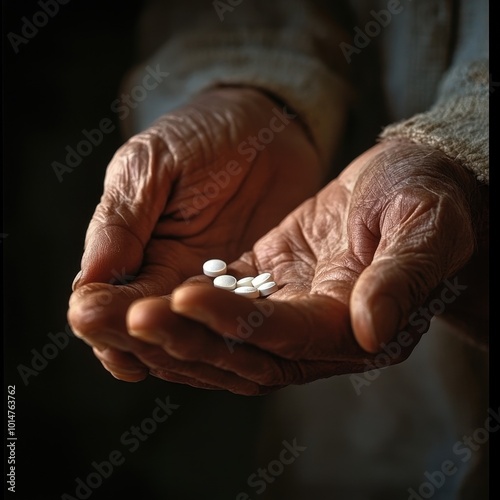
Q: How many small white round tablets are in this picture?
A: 6